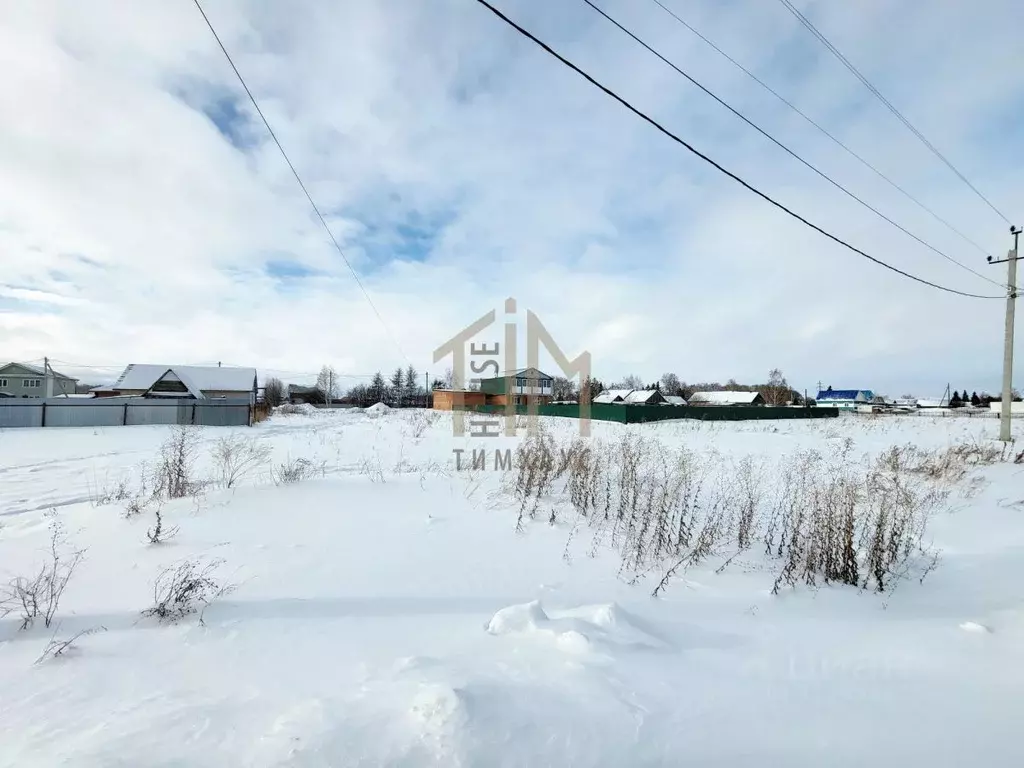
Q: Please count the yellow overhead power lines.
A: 0